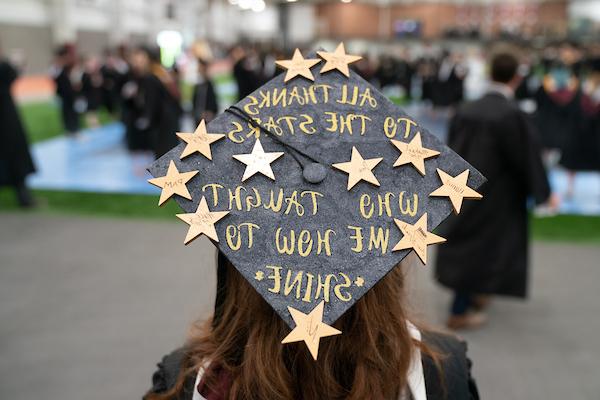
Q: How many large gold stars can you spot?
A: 11